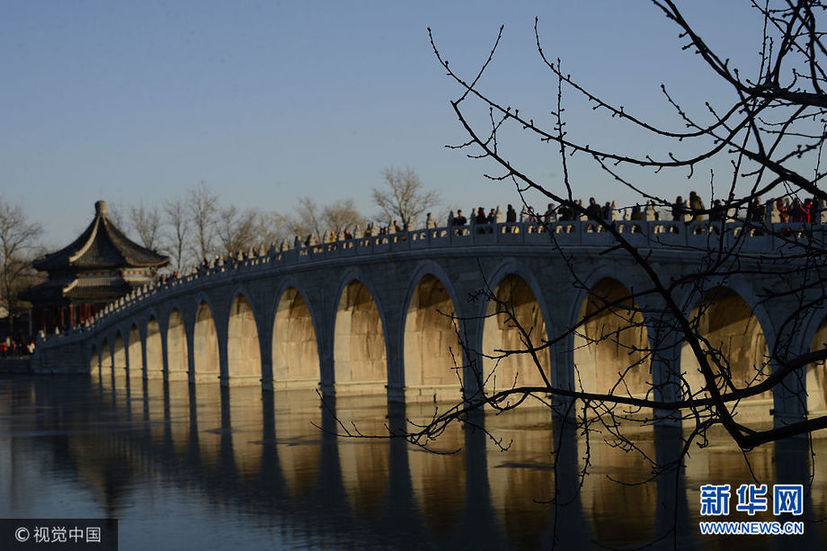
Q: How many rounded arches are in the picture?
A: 15